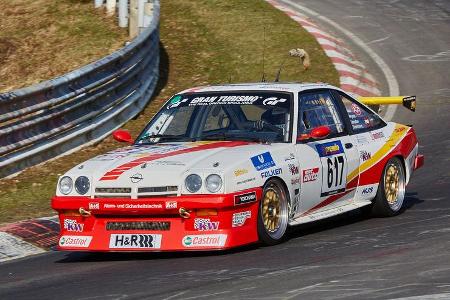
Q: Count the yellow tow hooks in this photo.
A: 2